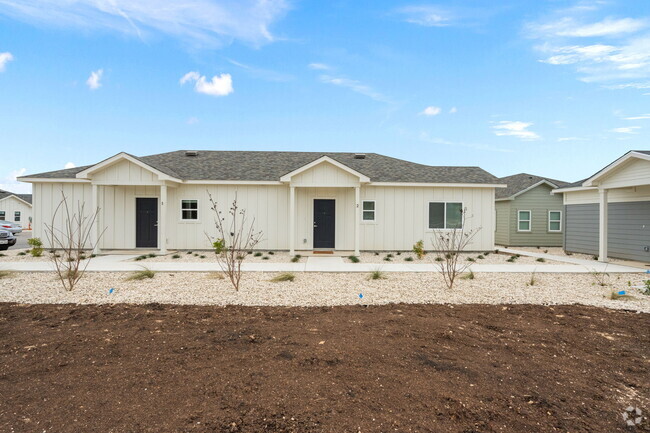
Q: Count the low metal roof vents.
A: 2